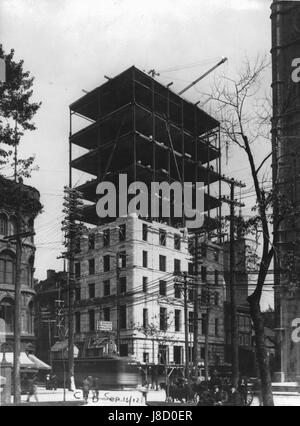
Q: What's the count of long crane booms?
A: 1